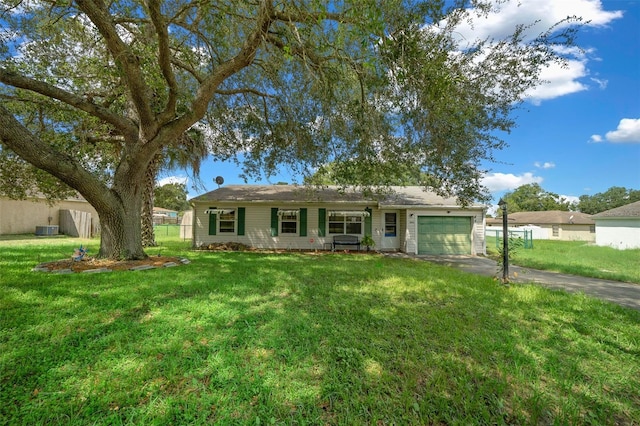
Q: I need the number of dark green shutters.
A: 6